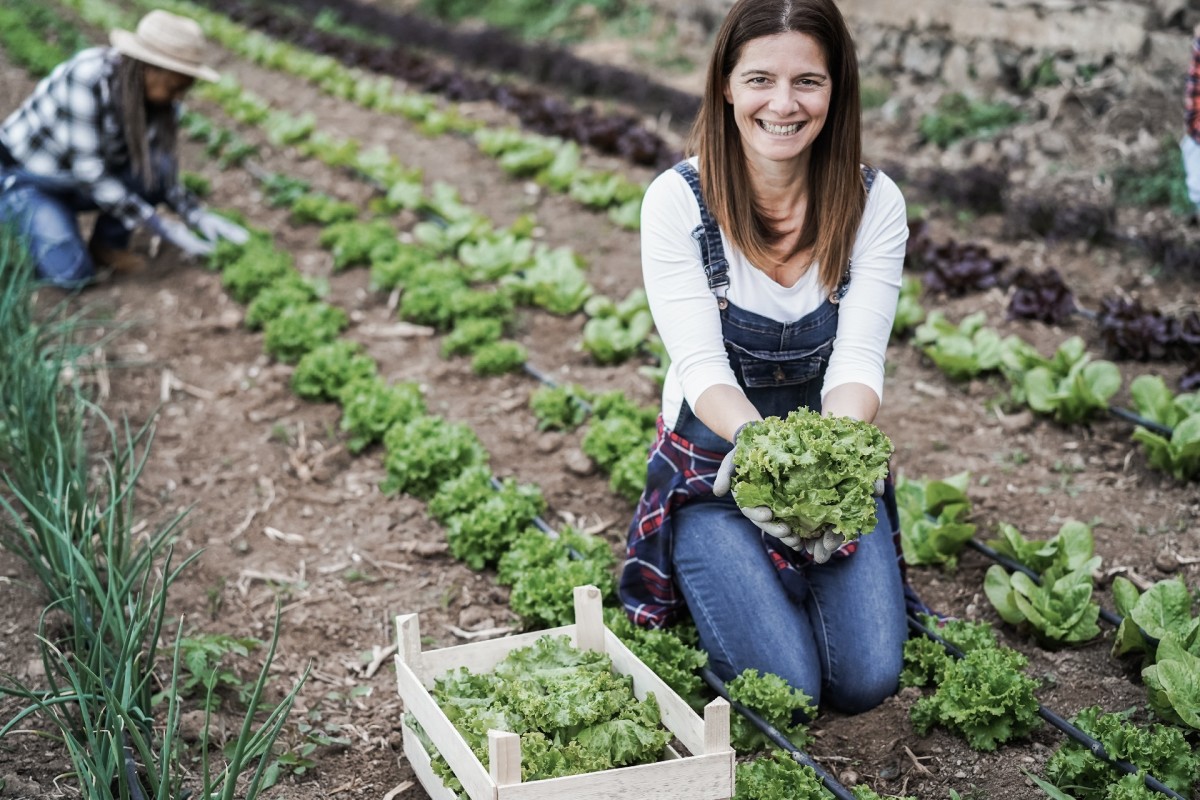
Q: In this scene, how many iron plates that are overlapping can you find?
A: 0